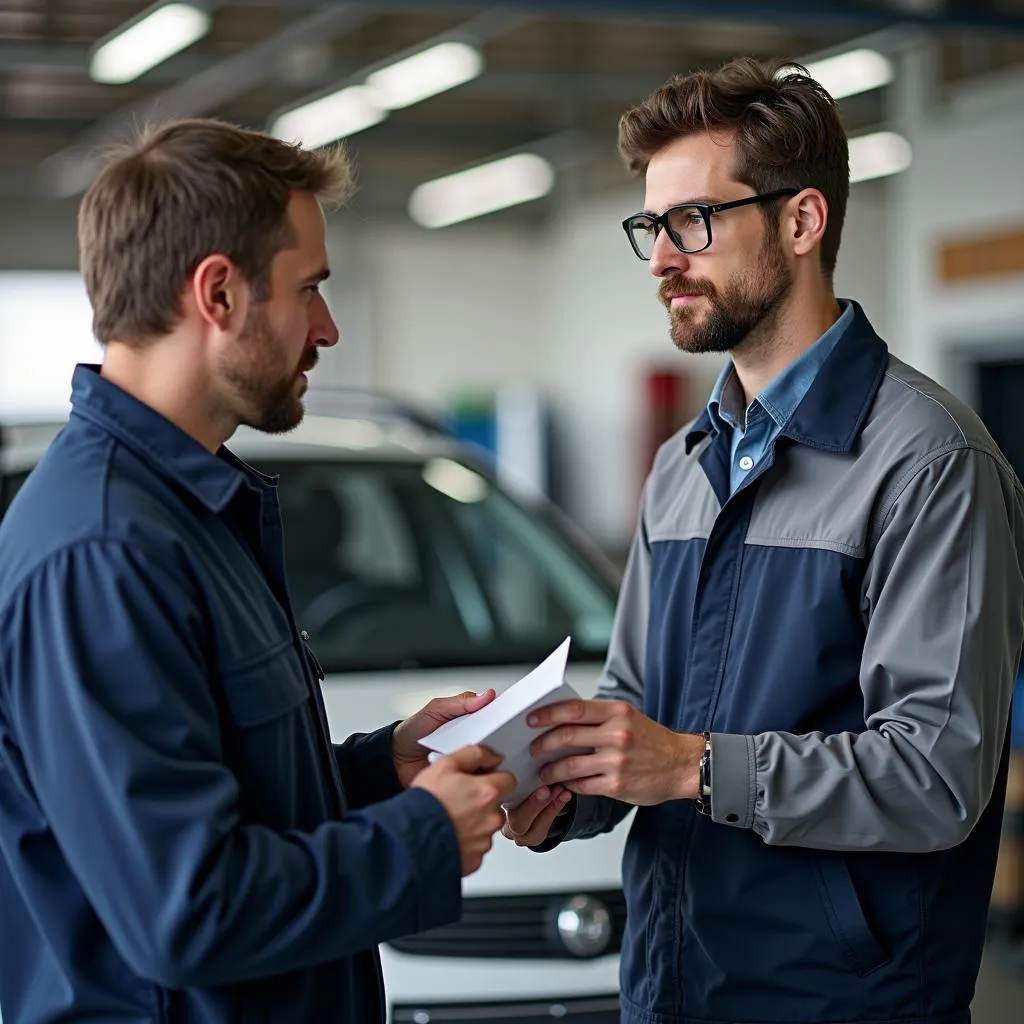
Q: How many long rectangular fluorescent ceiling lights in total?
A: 6